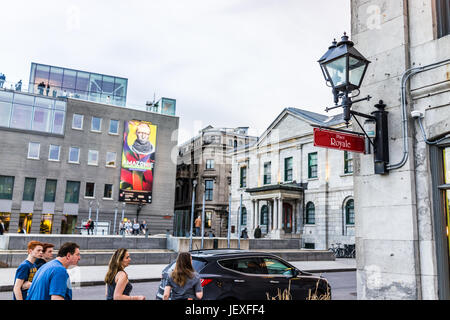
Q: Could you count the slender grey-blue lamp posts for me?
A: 8